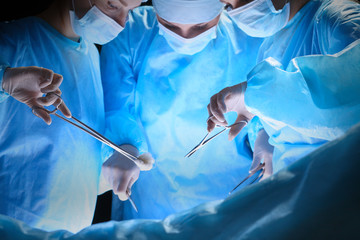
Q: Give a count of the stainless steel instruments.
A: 4